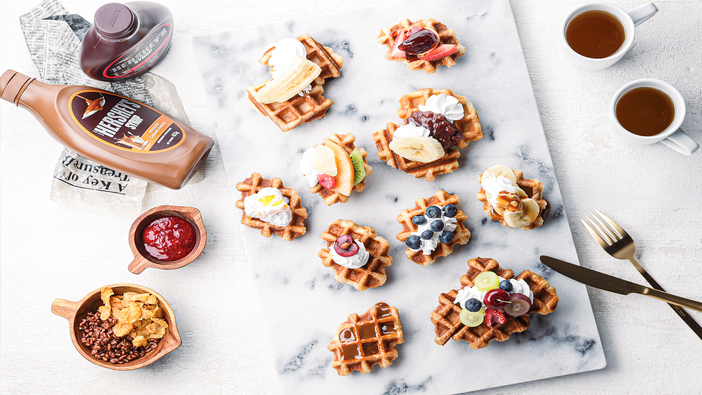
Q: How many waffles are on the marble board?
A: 10